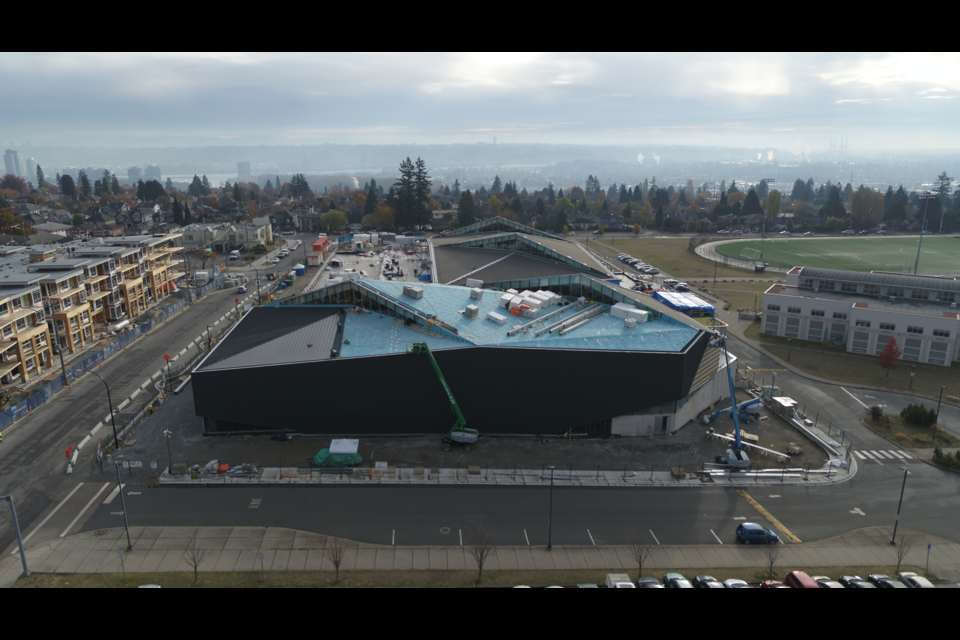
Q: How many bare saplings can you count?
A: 6